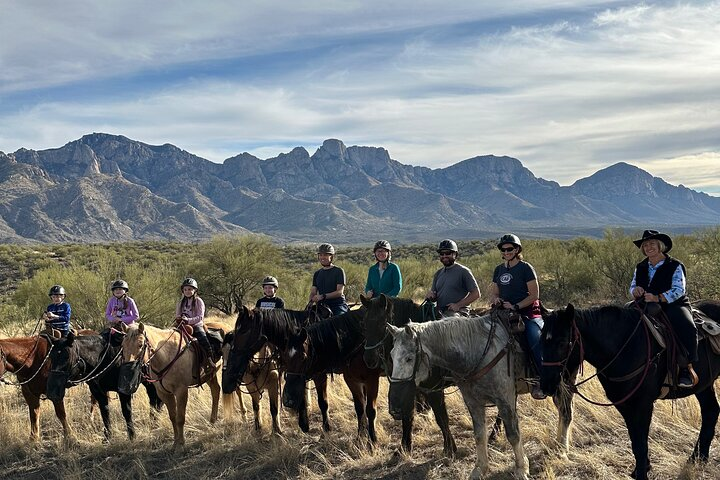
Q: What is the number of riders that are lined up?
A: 9